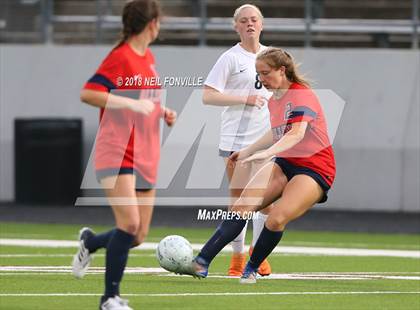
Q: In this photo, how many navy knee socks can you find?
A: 4